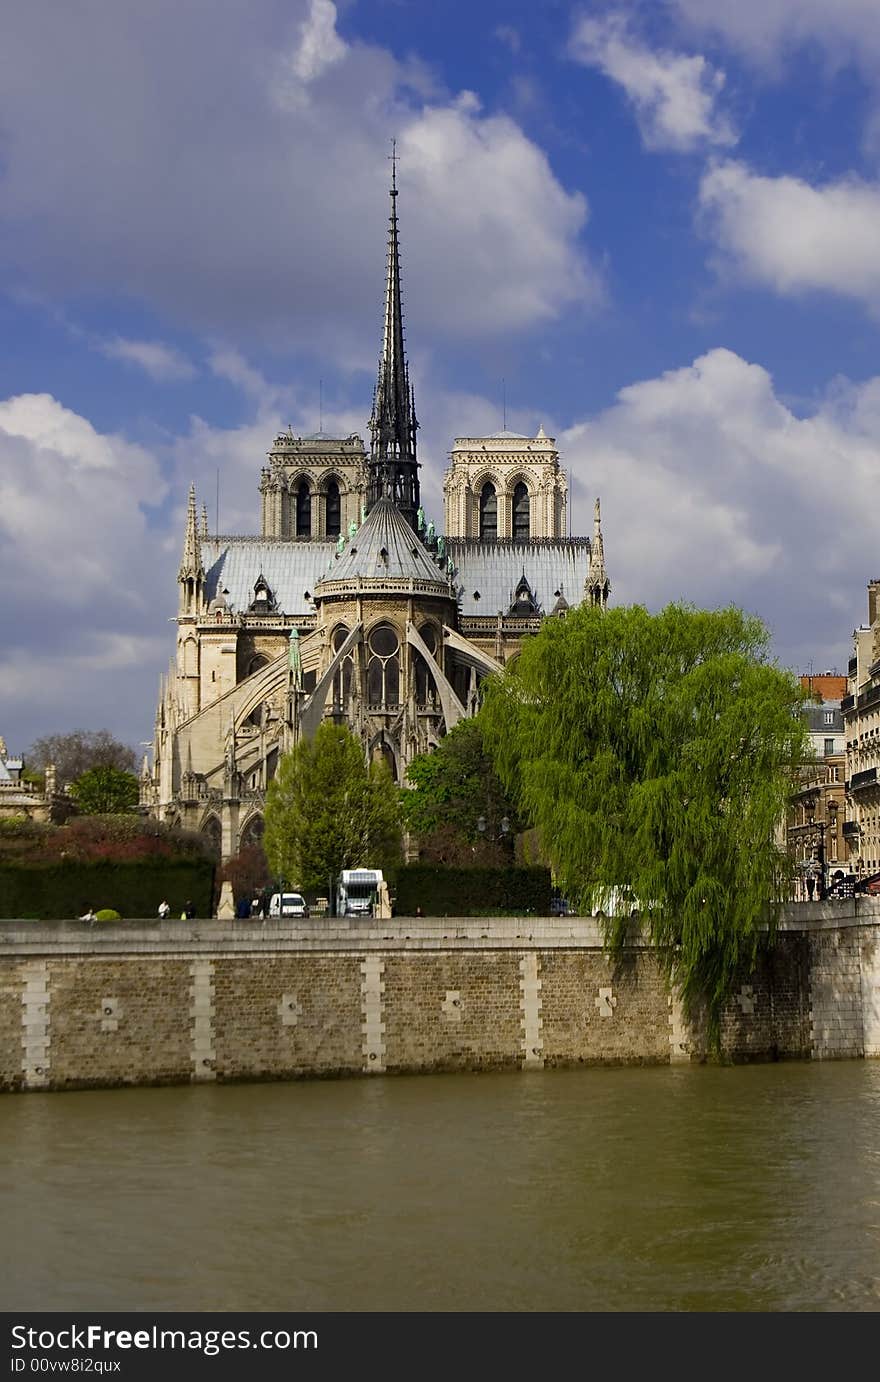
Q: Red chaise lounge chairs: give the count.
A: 0